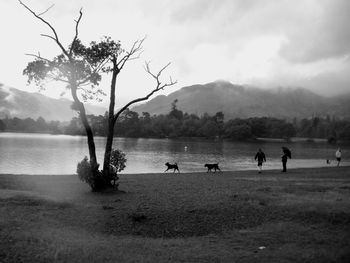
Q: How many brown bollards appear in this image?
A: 0